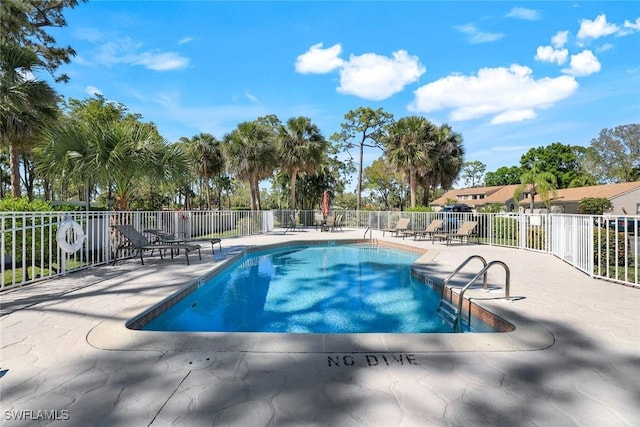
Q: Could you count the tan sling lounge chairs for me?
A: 3